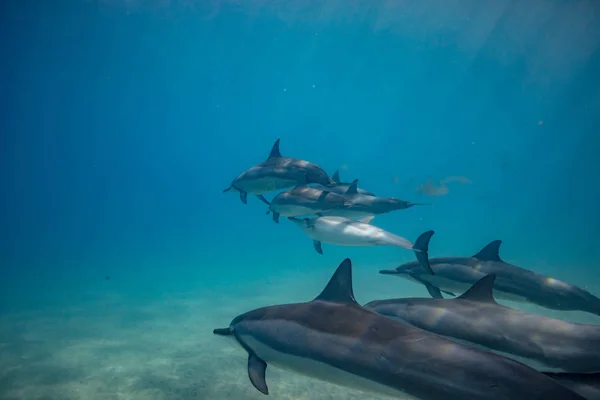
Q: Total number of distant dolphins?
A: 5